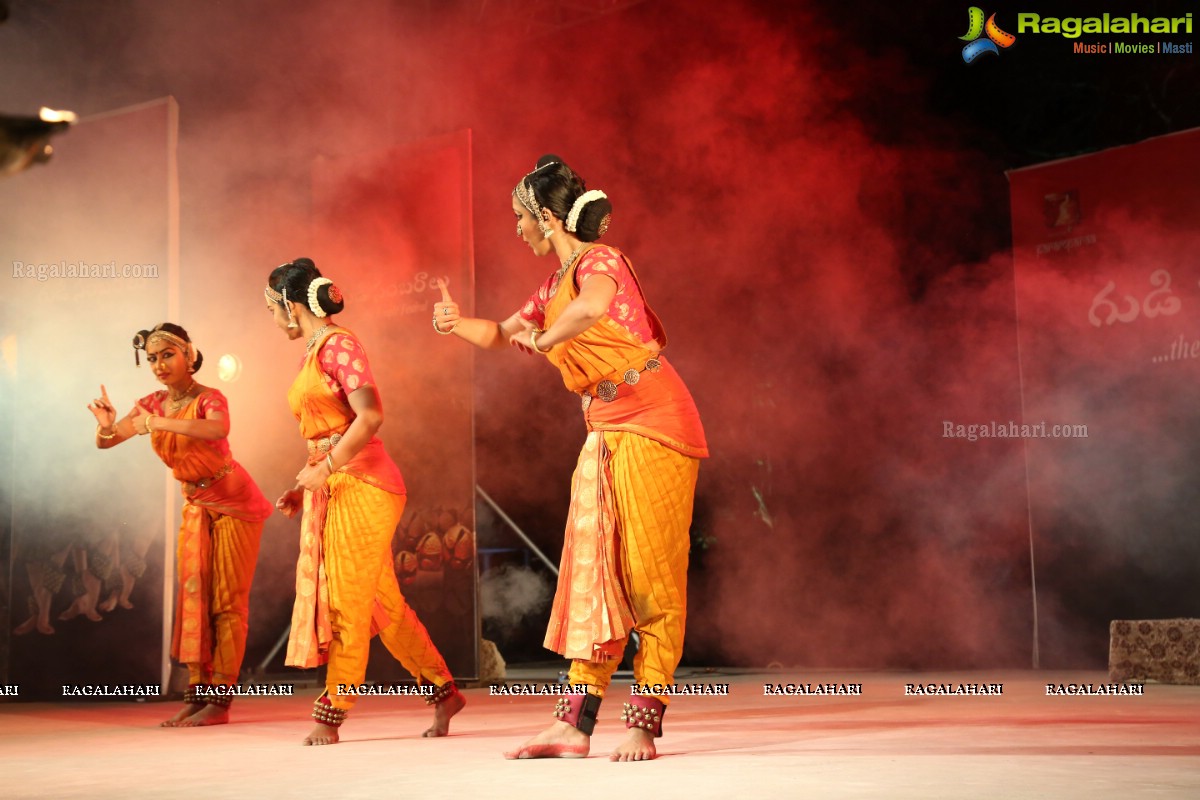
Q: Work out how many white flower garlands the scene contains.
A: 2